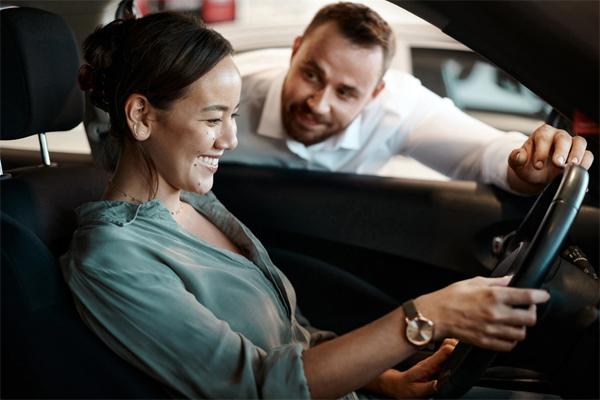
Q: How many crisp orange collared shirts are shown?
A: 0